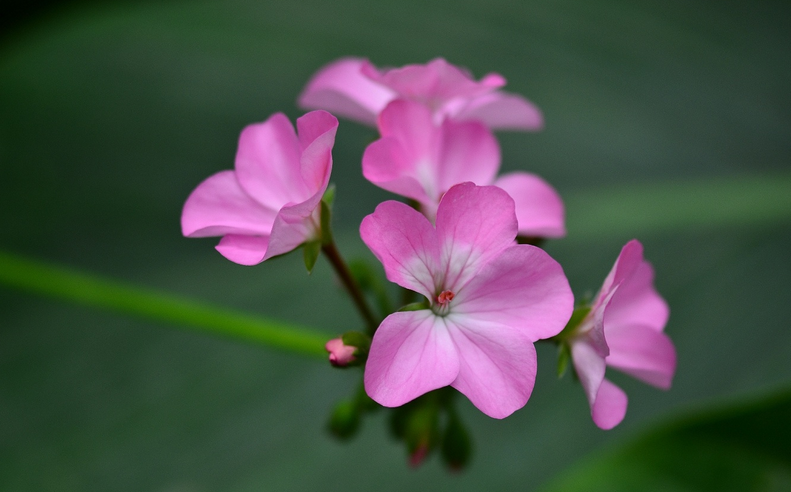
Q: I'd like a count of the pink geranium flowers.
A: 5